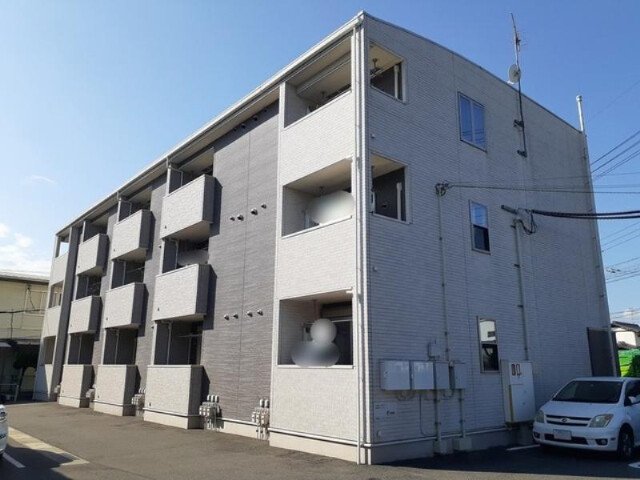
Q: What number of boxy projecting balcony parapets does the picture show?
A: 9